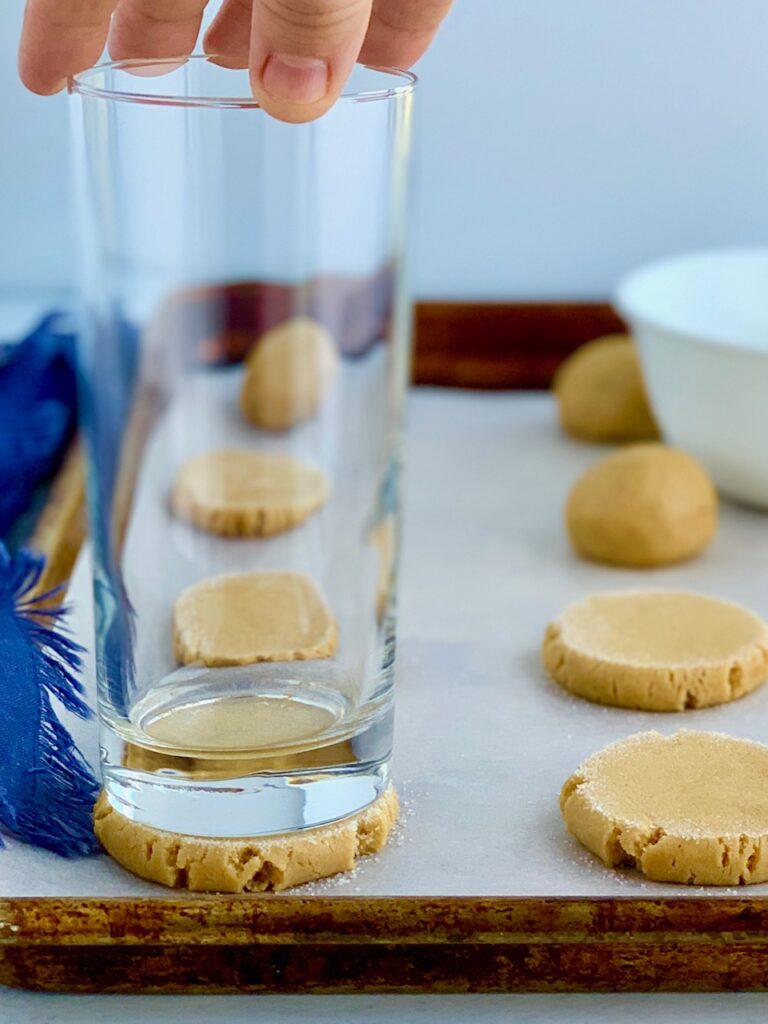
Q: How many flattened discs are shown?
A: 5